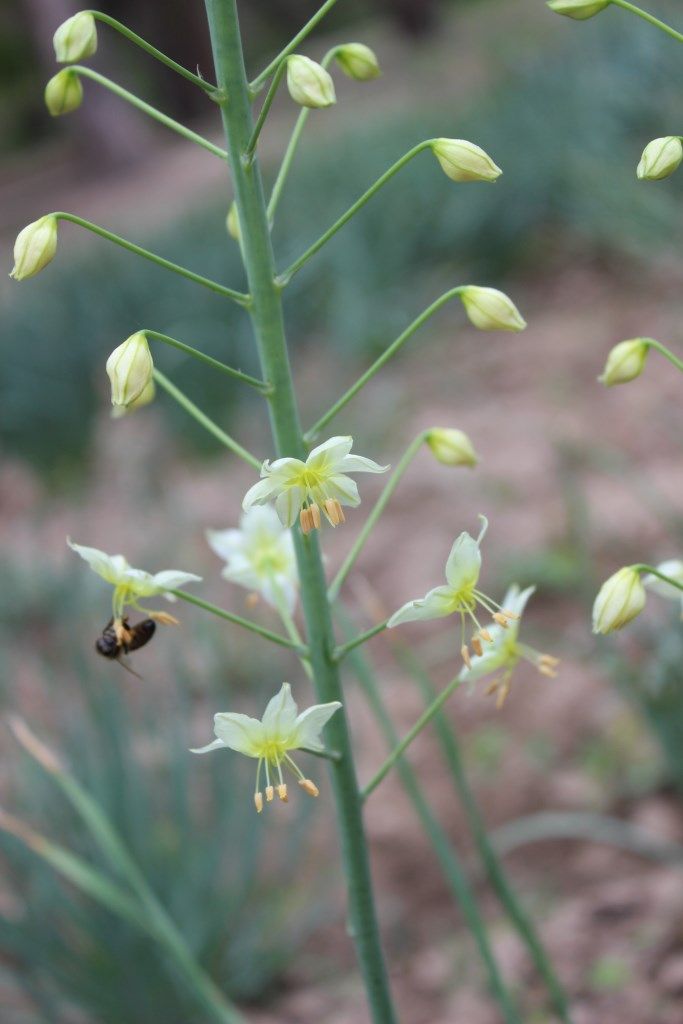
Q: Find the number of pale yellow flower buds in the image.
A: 15